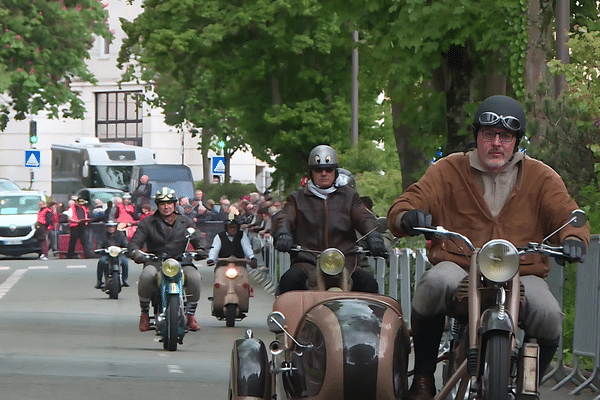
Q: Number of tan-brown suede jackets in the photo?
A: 1